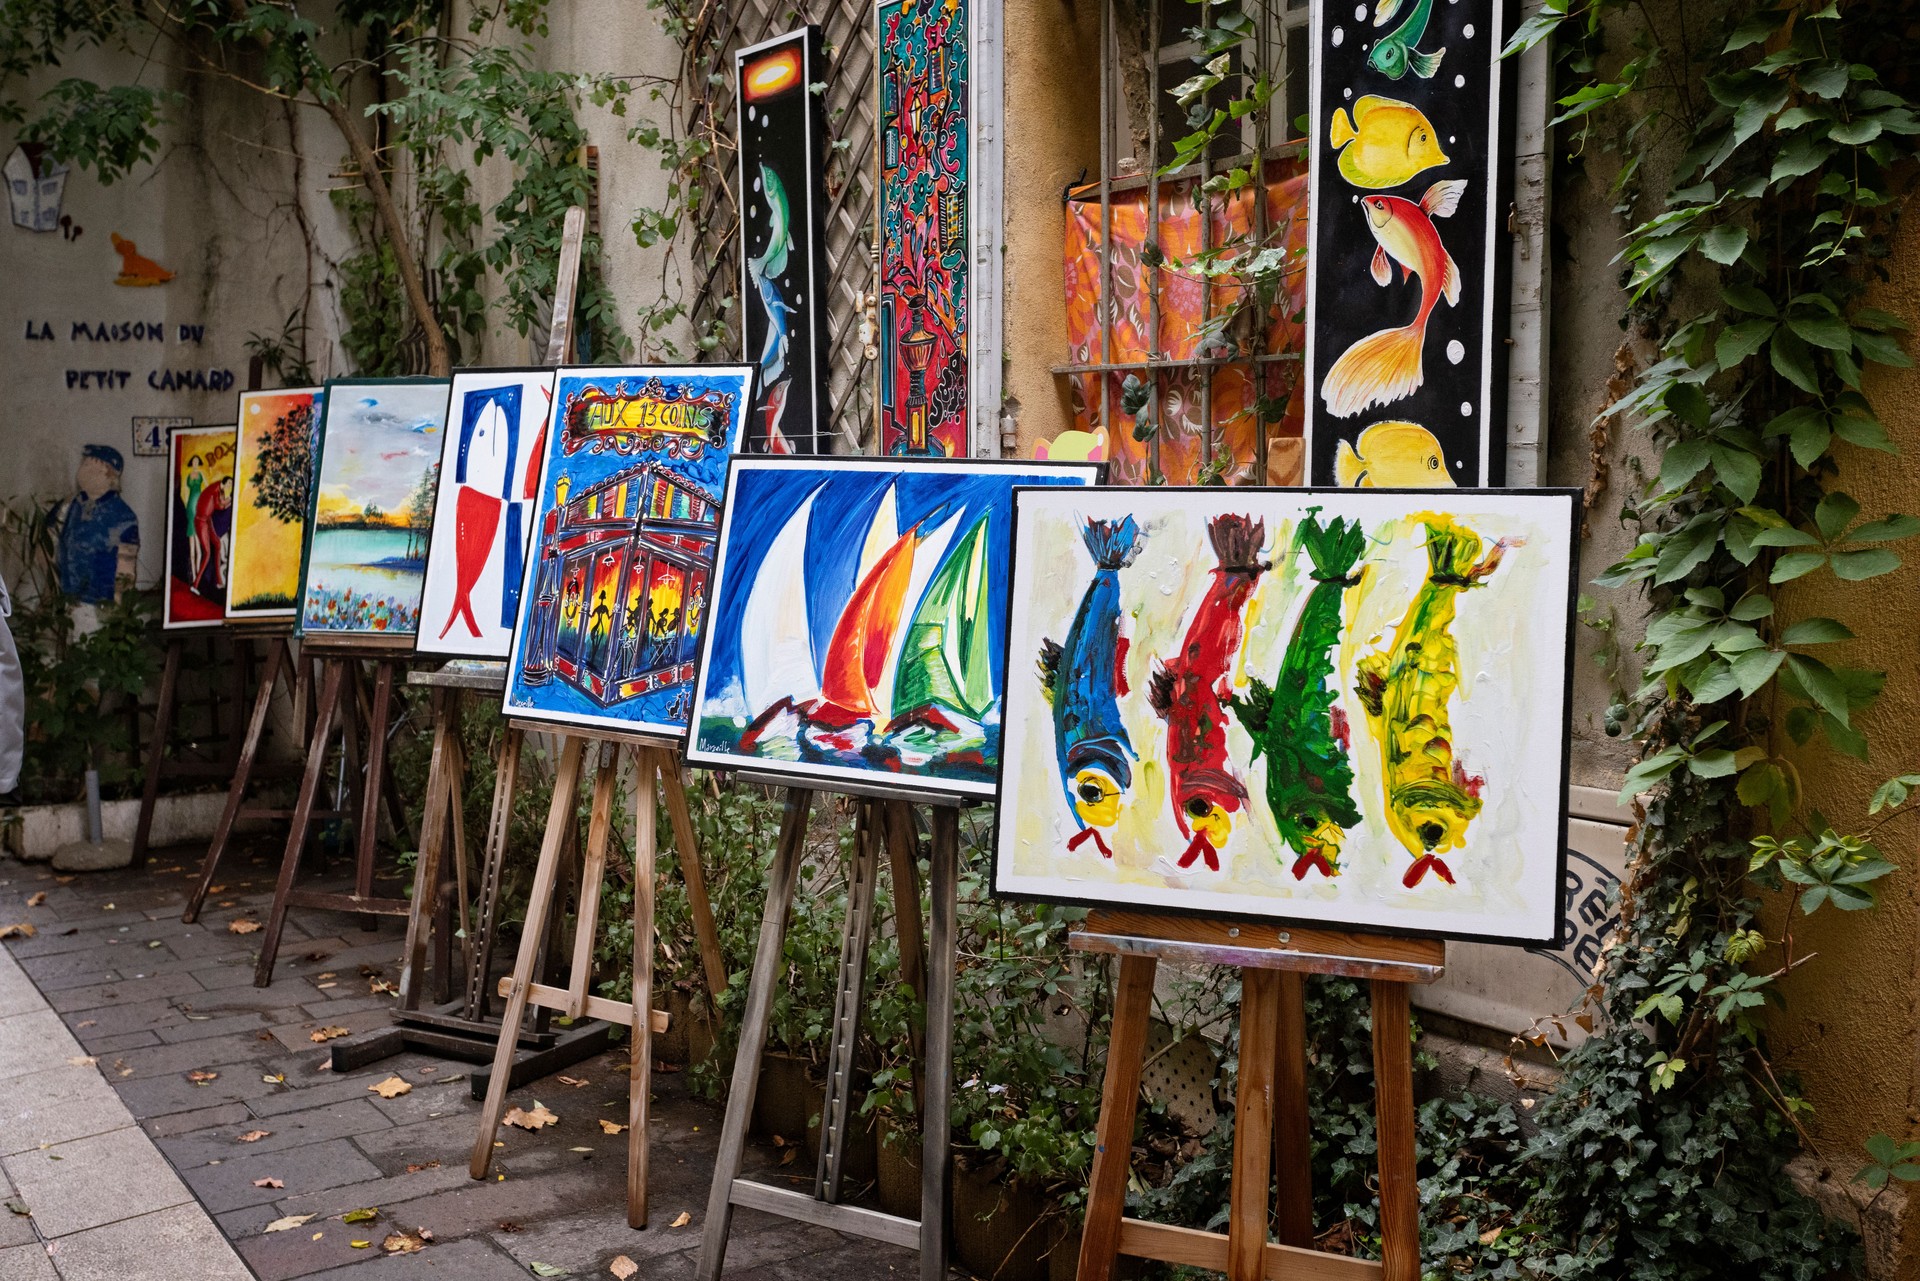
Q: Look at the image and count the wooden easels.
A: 7